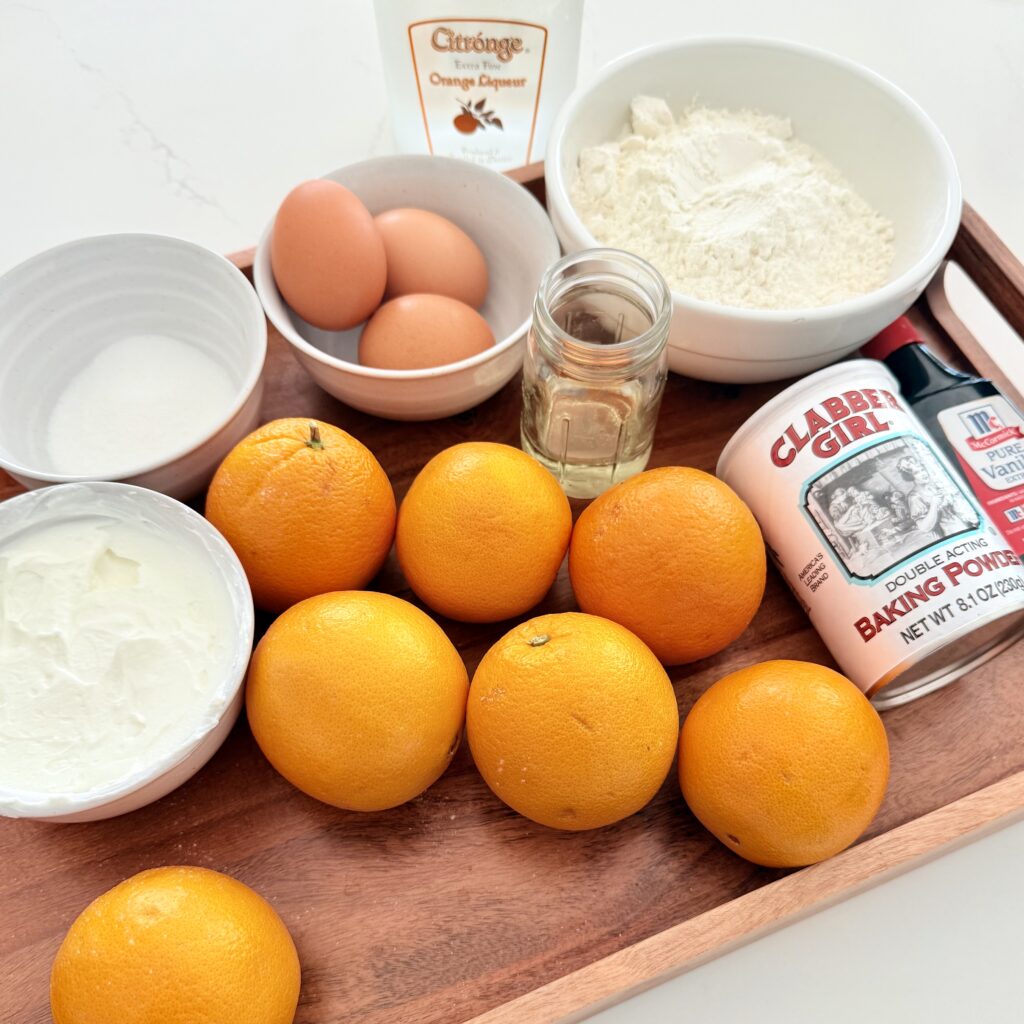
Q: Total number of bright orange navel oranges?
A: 7